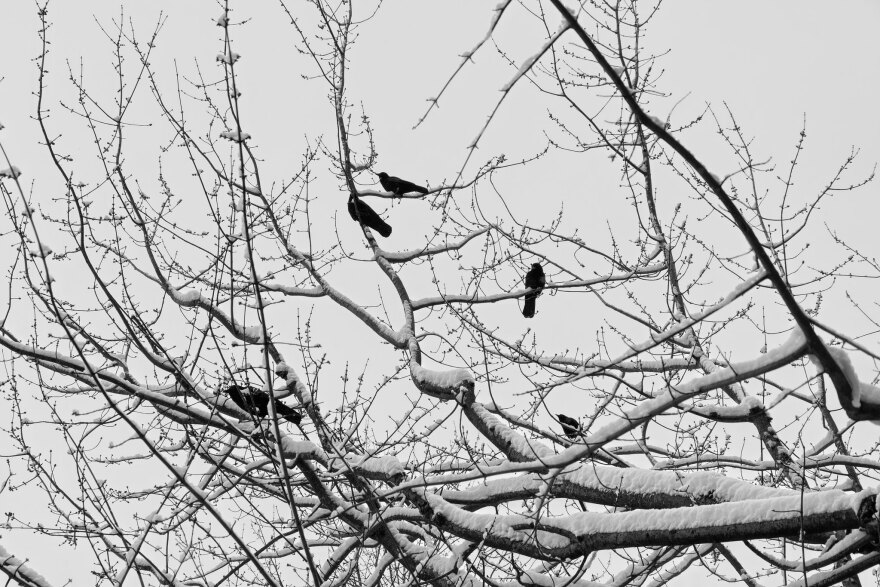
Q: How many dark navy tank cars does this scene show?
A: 0